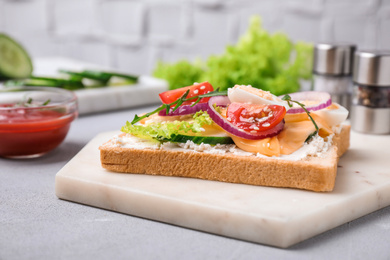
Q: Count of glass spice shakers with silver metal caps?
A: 2